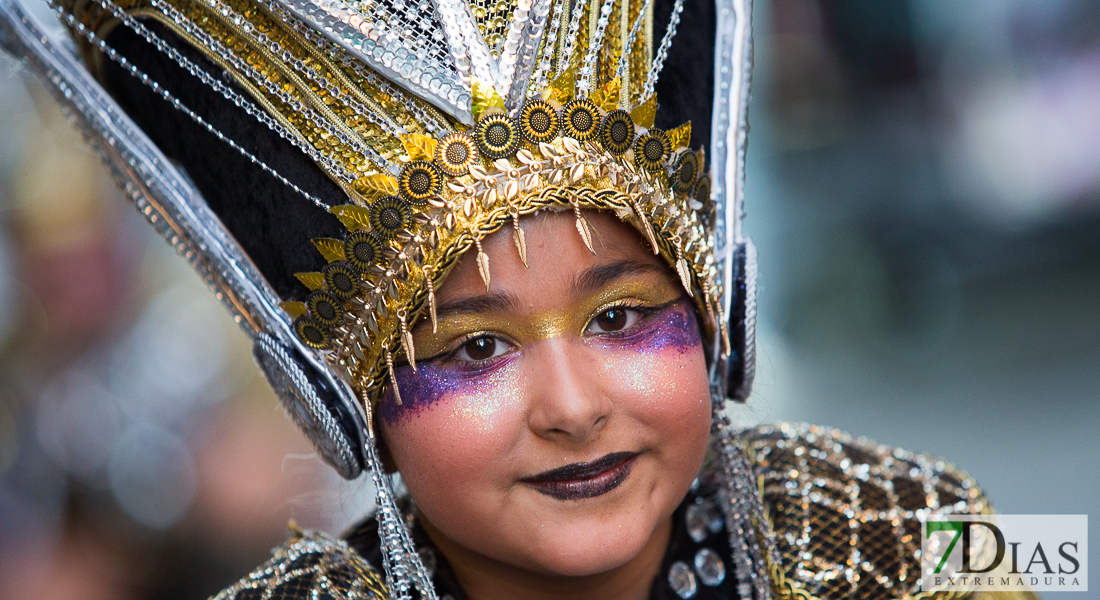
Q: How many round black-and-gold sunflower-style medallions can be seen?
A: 14